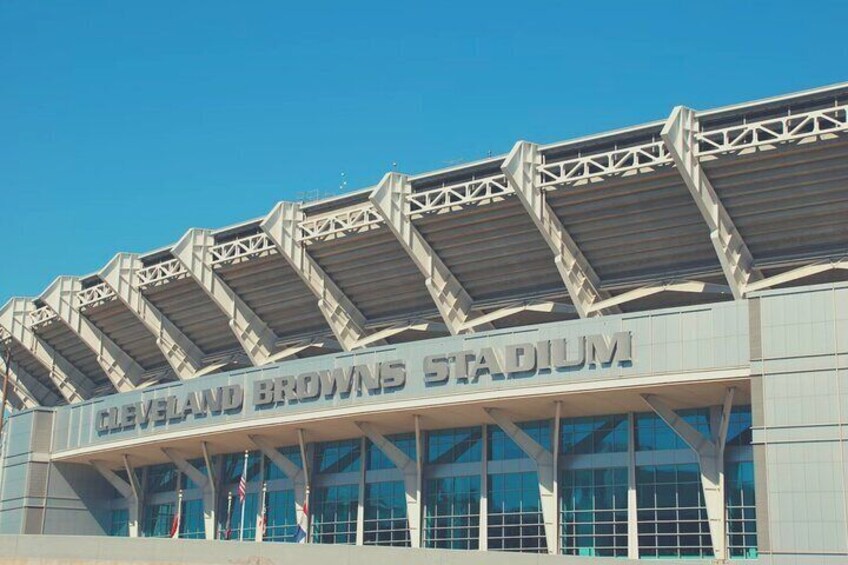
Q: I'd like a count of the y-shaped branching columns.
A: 6